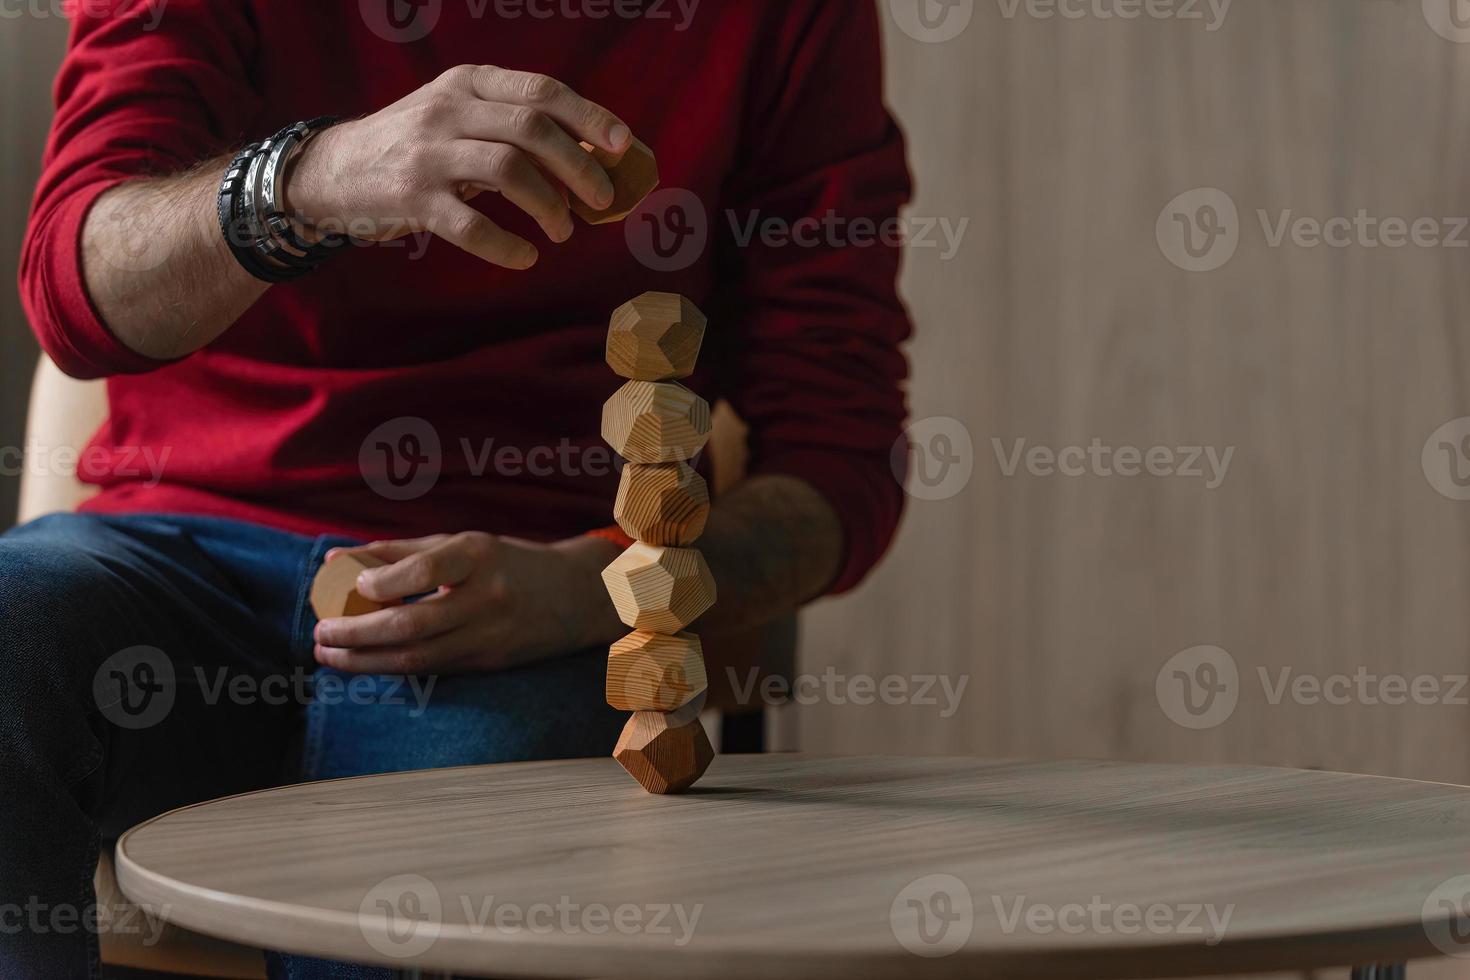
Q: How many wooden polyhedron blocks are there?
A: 8